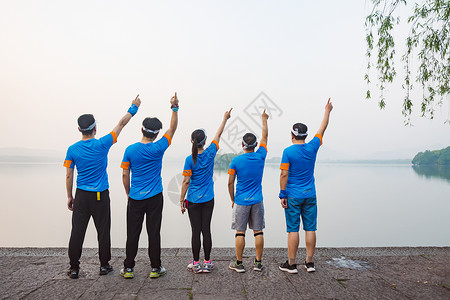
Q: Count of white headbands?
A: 5